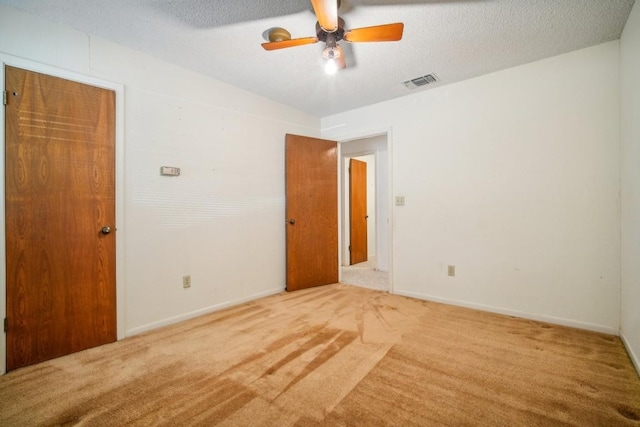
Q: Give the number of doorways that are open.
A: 2